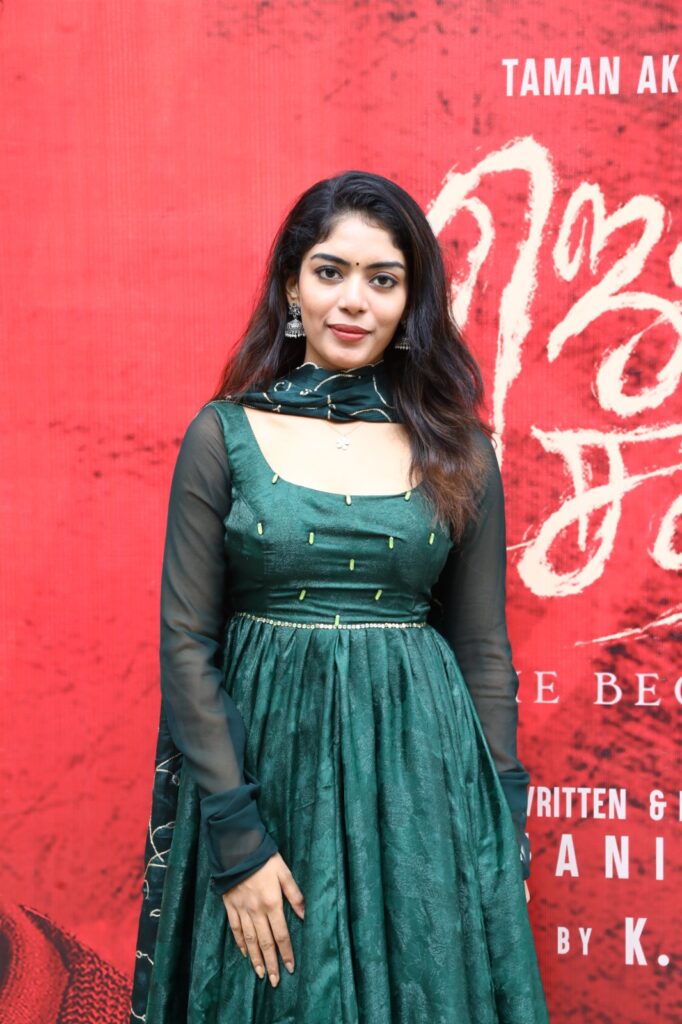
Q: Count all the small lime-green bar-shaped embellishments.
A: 11